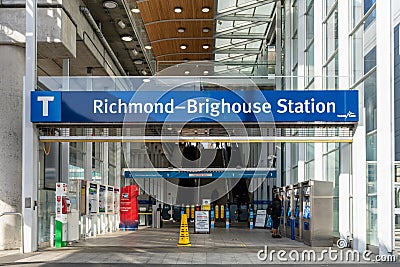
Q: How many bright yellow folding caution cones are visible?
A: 1